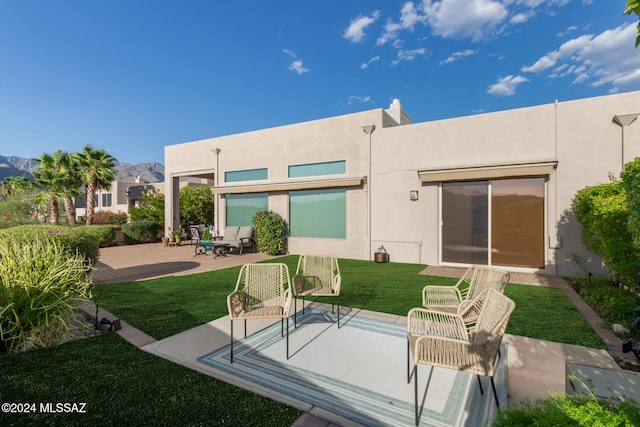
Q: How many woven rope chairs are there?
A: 4